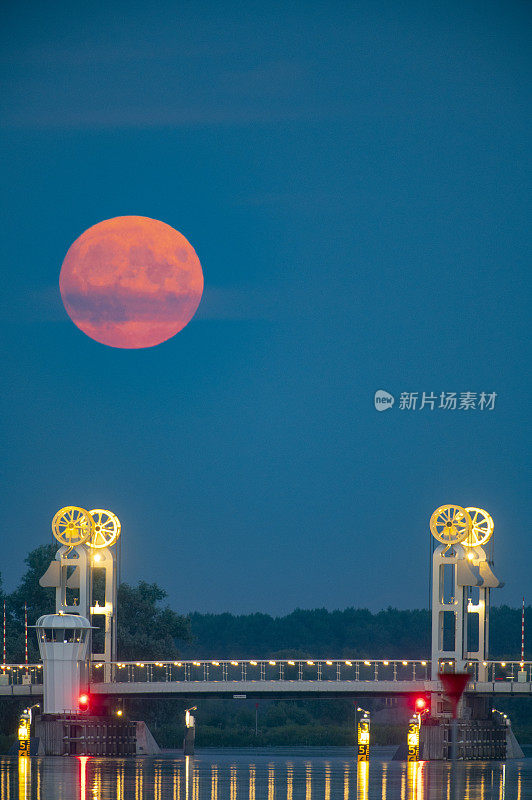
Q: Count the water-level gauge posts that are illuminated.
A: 3